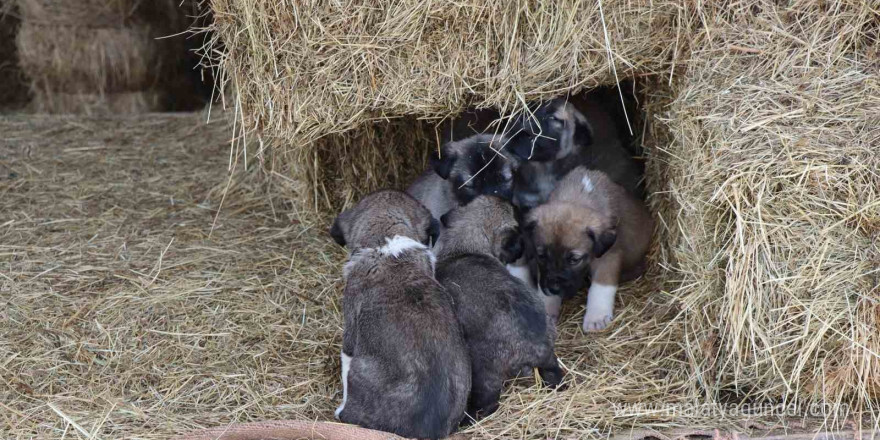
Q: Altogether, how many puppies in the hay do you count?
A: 5